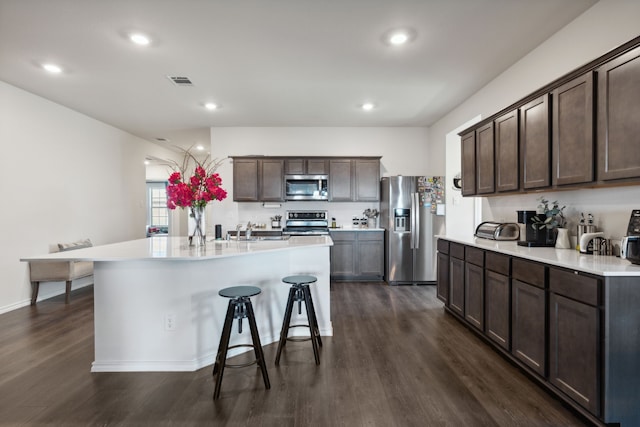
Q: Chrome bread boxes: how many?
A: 1